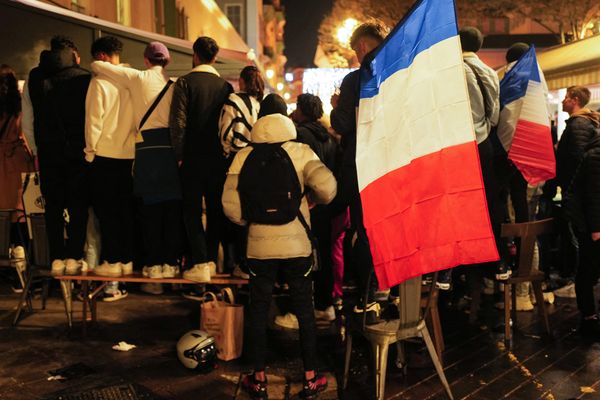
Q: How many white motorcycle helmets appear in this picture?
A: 1